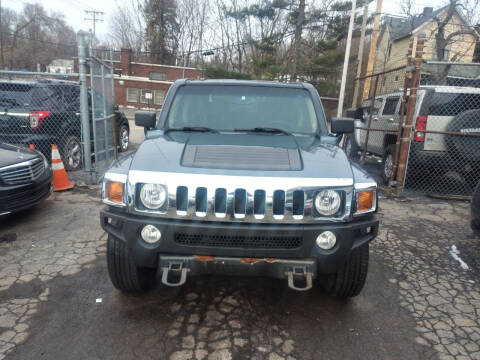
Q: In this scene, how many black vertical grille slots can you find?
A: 7